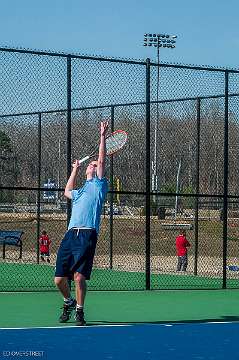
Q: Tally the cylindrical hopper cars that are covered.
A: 0